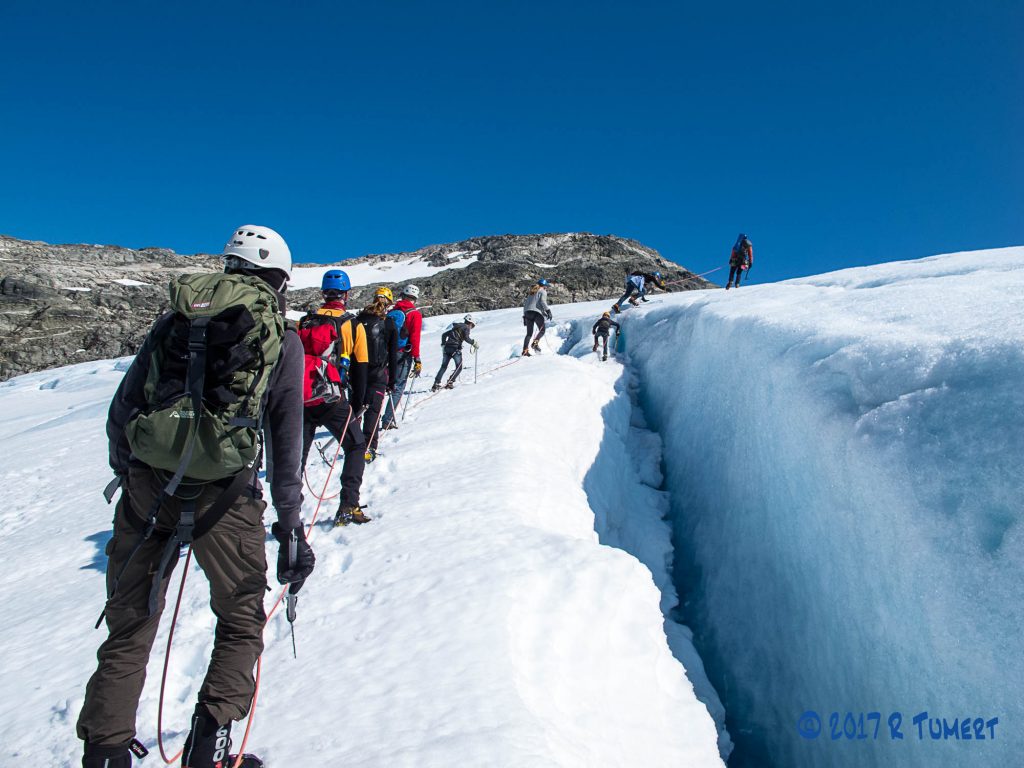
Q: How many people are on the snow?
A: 9